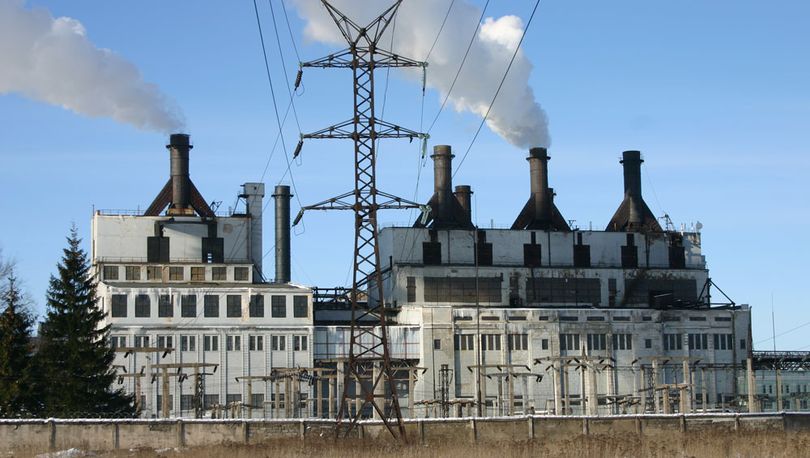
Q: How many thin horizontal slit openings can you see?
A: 11